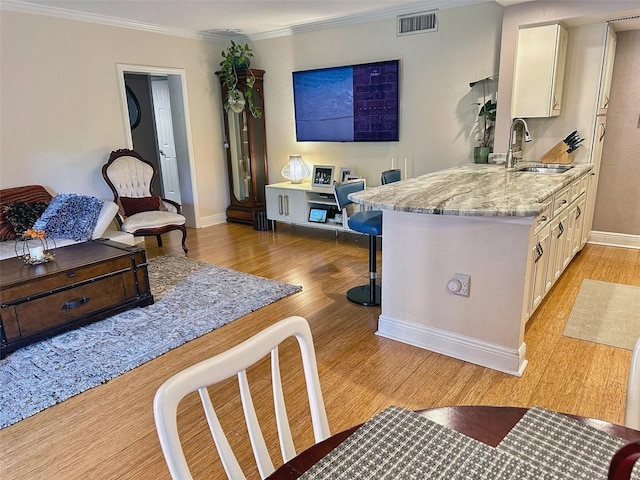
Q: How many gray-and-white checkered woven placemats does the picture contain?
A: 2